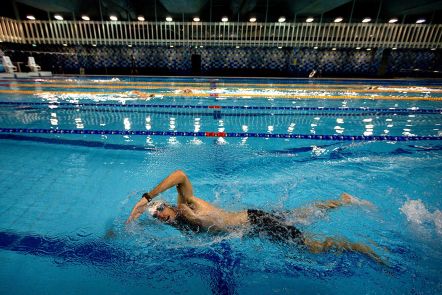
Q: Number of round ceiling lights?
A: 15